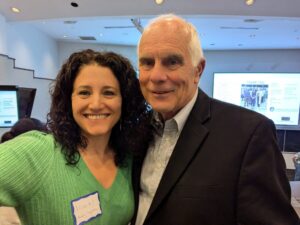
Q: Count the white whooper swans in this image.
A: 0